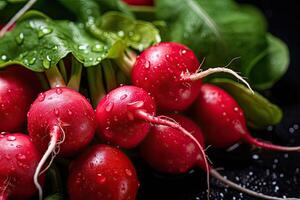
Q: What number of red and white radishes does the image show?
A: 8